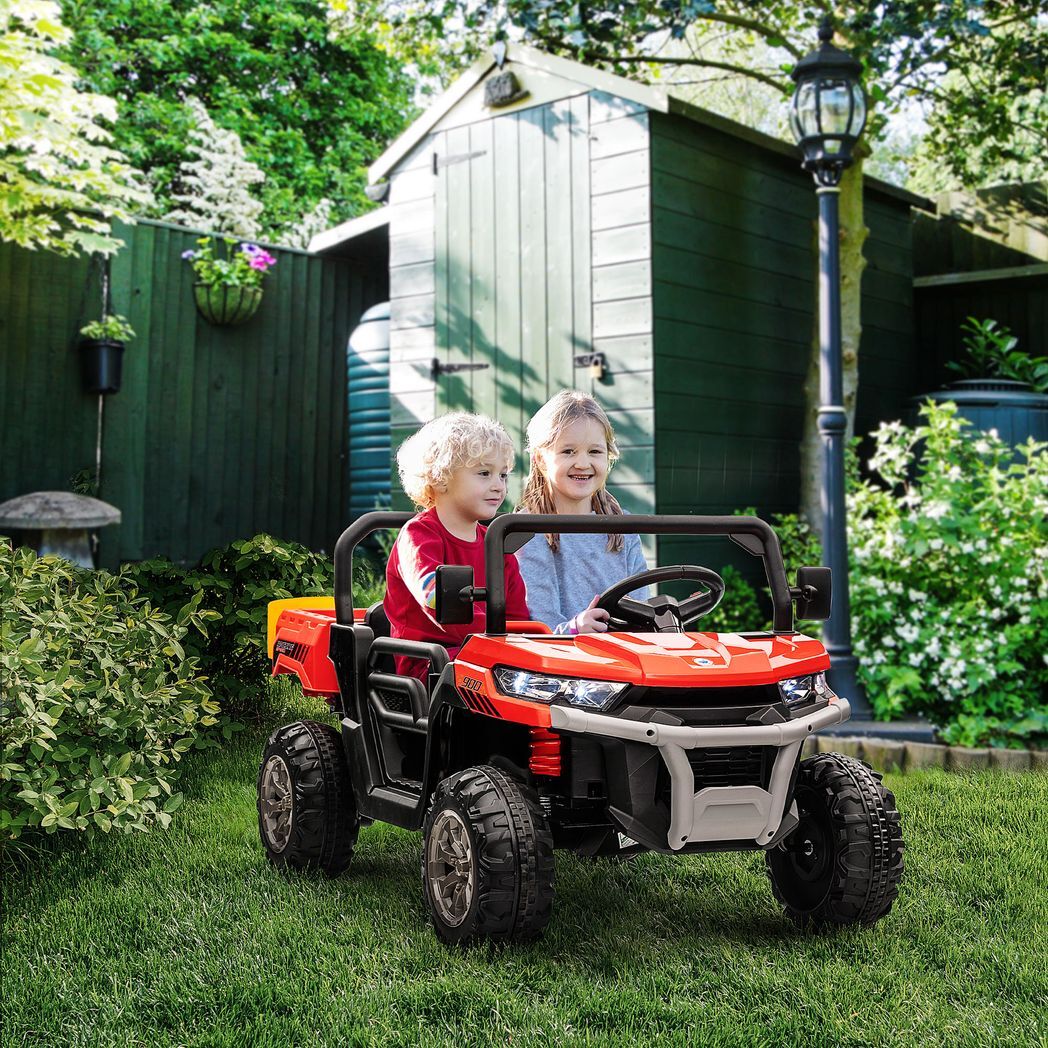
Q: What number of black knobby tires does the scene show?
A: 3